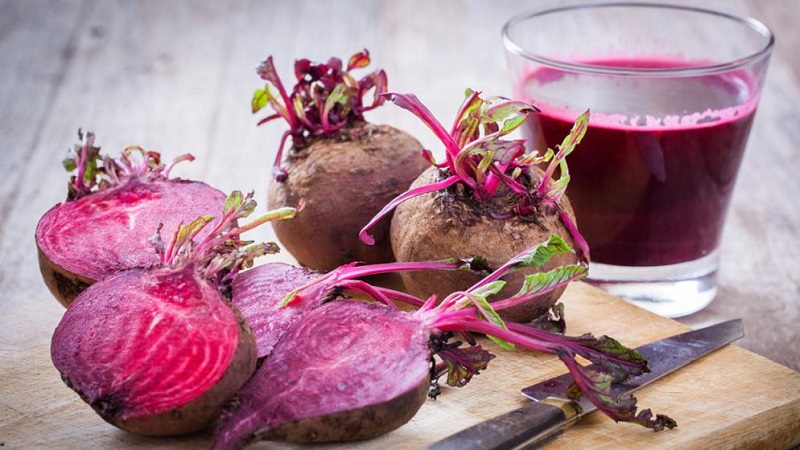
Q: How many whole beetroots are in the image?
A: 2